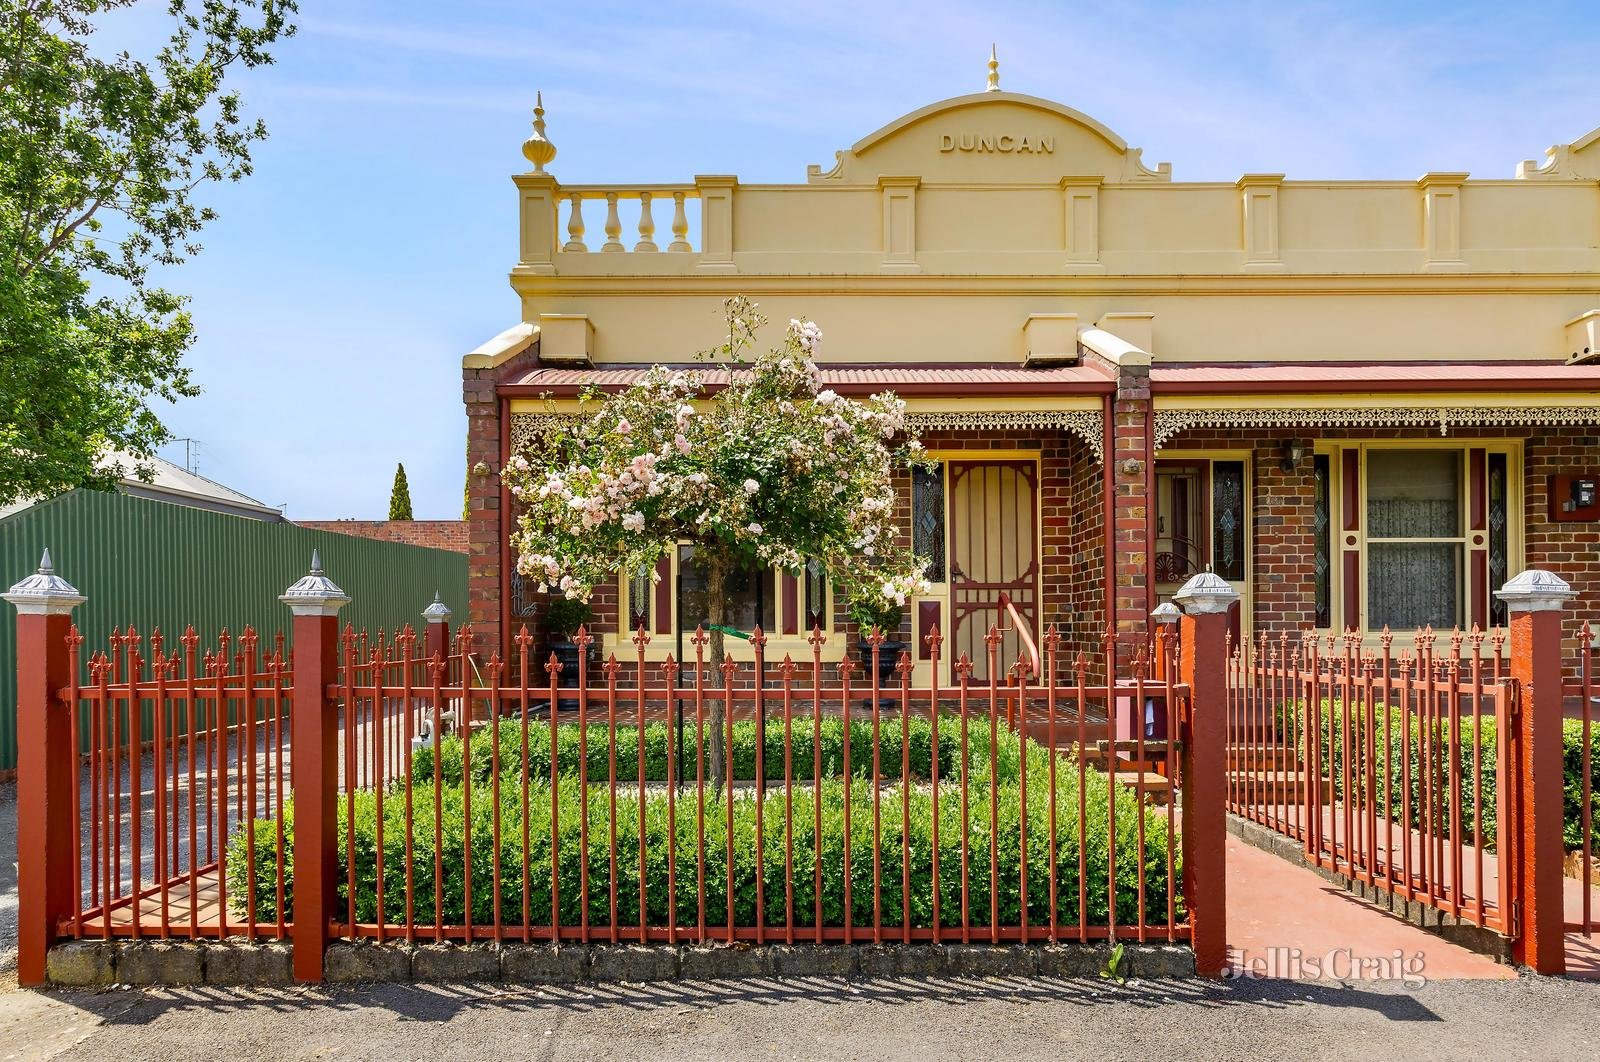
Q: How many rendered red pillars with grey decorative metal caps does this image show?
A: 6